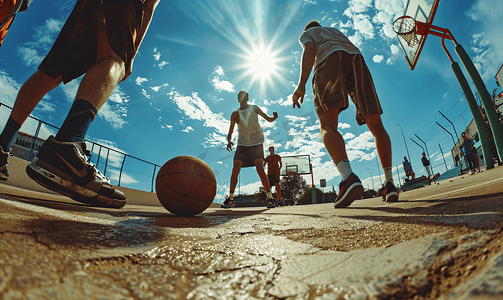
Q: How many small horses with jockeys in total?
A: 0